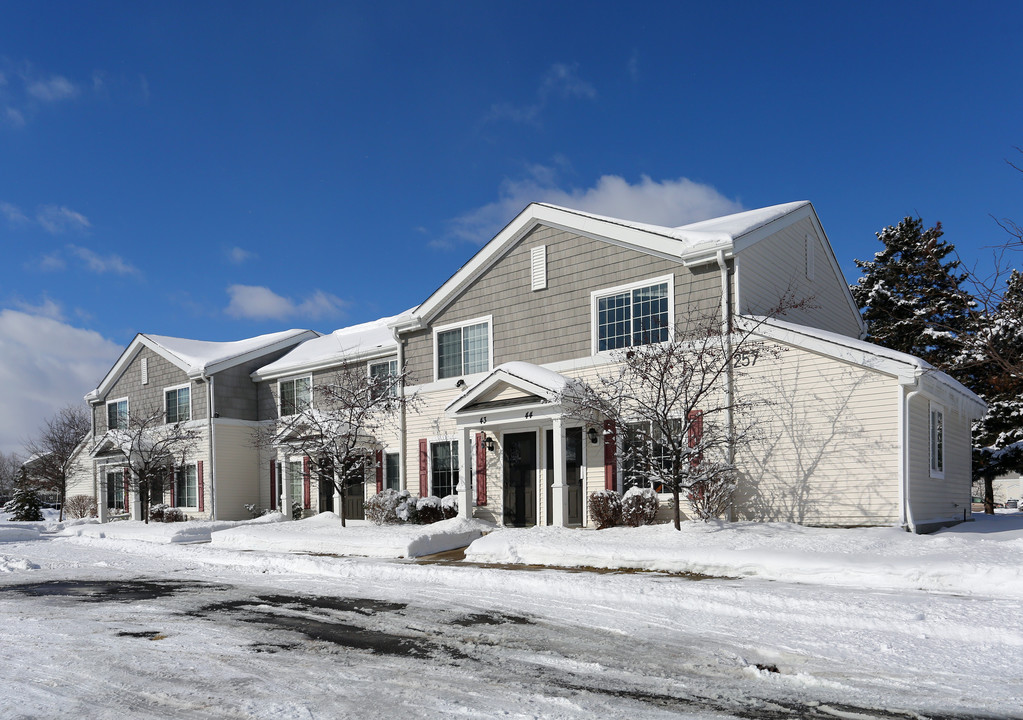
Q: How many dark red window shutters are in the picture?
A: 10